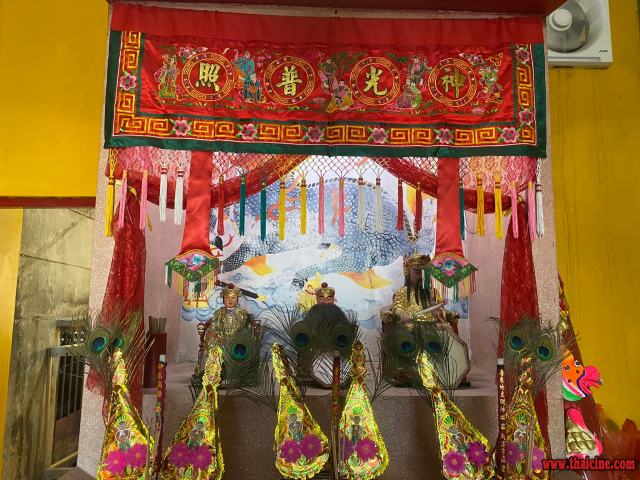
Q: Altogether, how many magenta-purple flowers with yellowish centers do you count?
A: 12